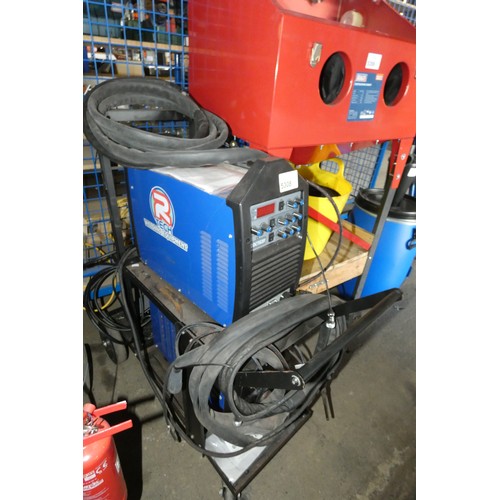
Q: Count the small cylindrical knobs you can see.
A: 10